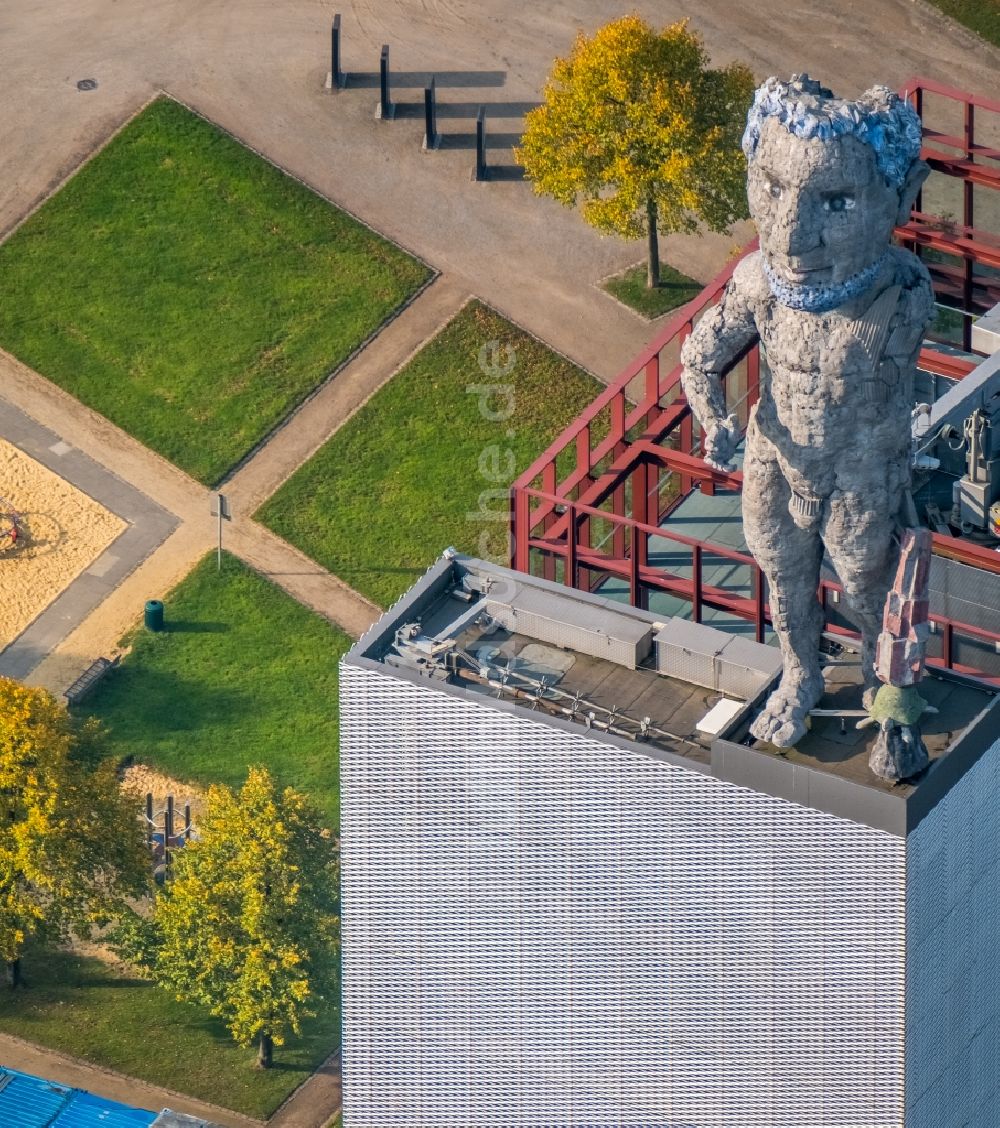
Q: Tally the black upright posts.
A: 4